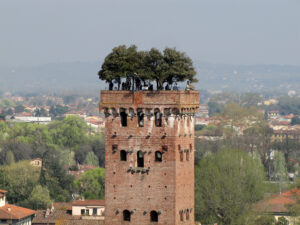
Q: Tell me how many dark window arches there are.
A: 8